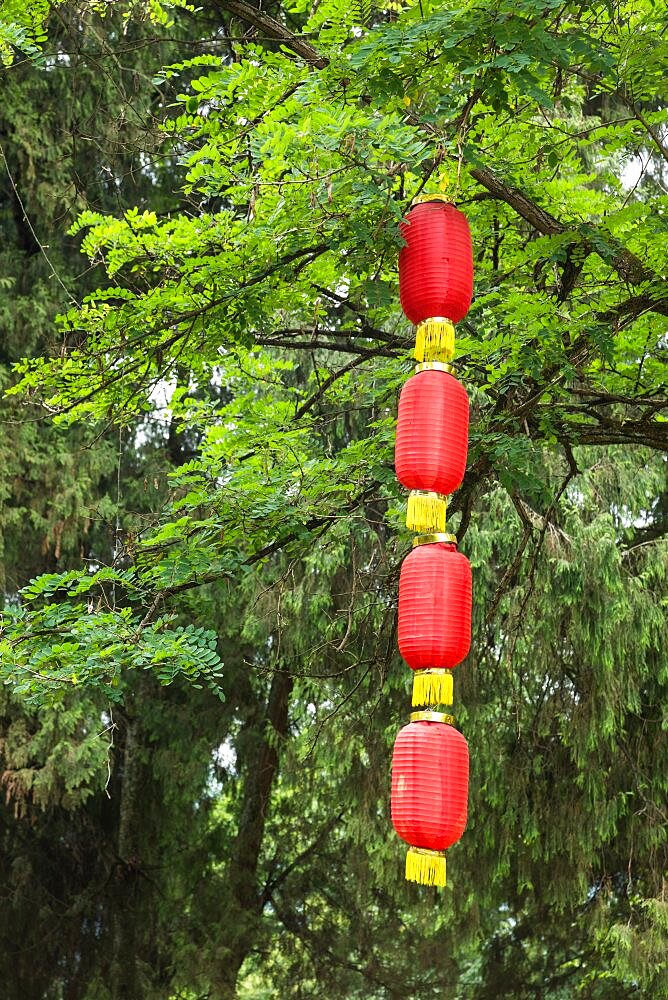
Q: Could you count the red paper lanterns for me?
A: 4